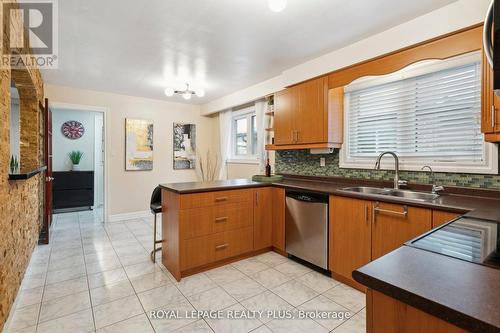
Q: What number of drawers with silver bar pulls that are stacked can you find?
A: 3